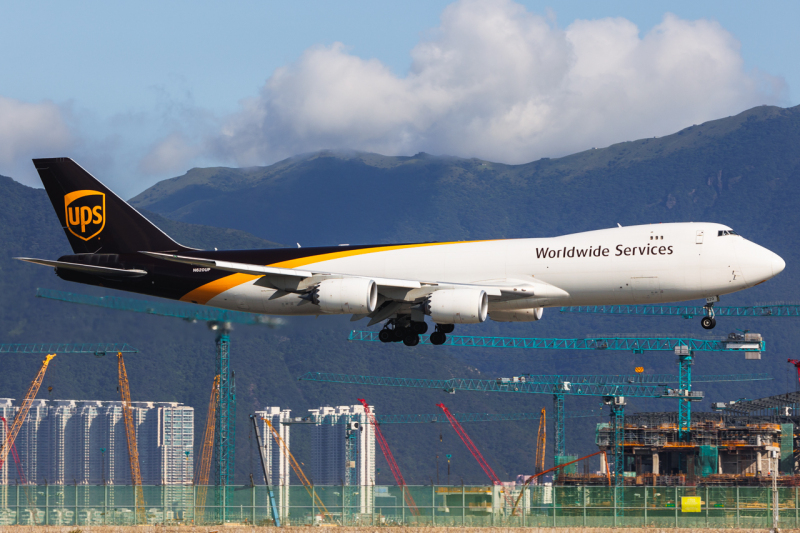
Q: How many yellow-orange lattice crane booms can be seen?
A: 5